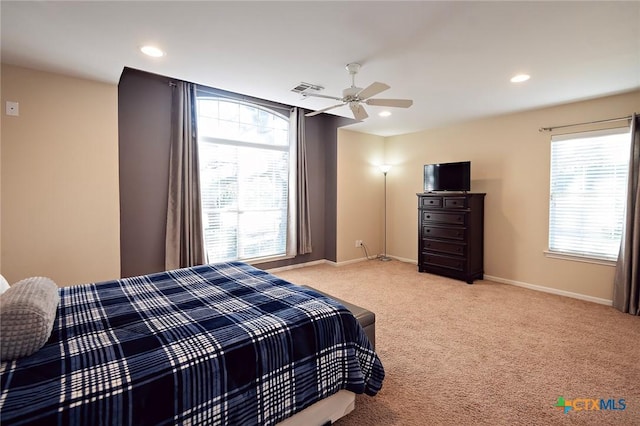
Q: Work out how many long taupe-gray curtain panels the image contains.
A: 3